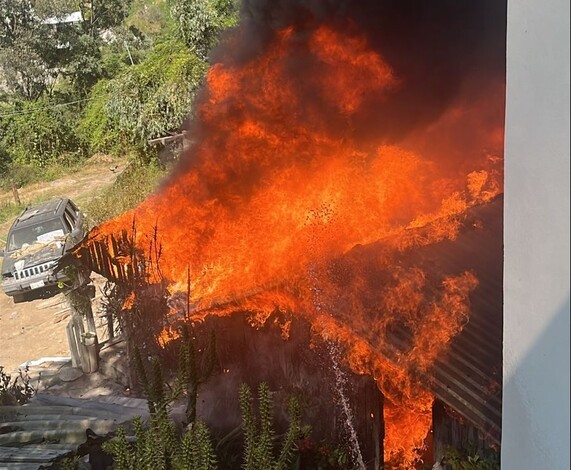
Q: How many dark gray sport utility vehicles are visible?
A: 1